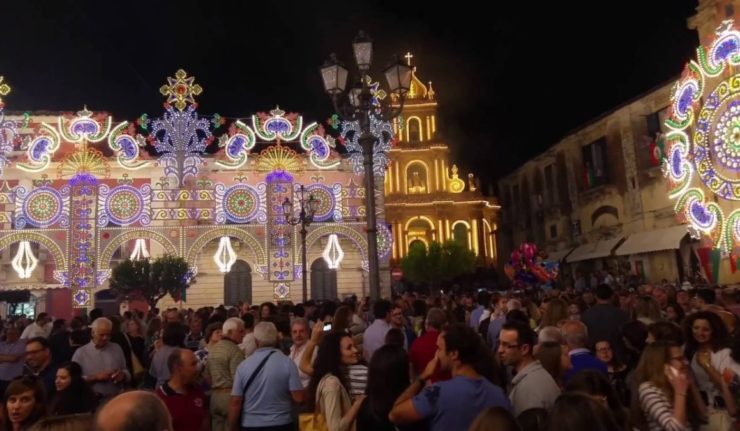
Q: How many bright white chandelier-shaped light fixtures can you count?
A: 4